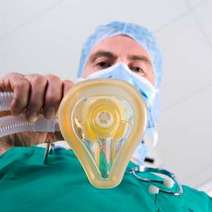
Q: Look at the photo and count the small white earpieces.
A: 2